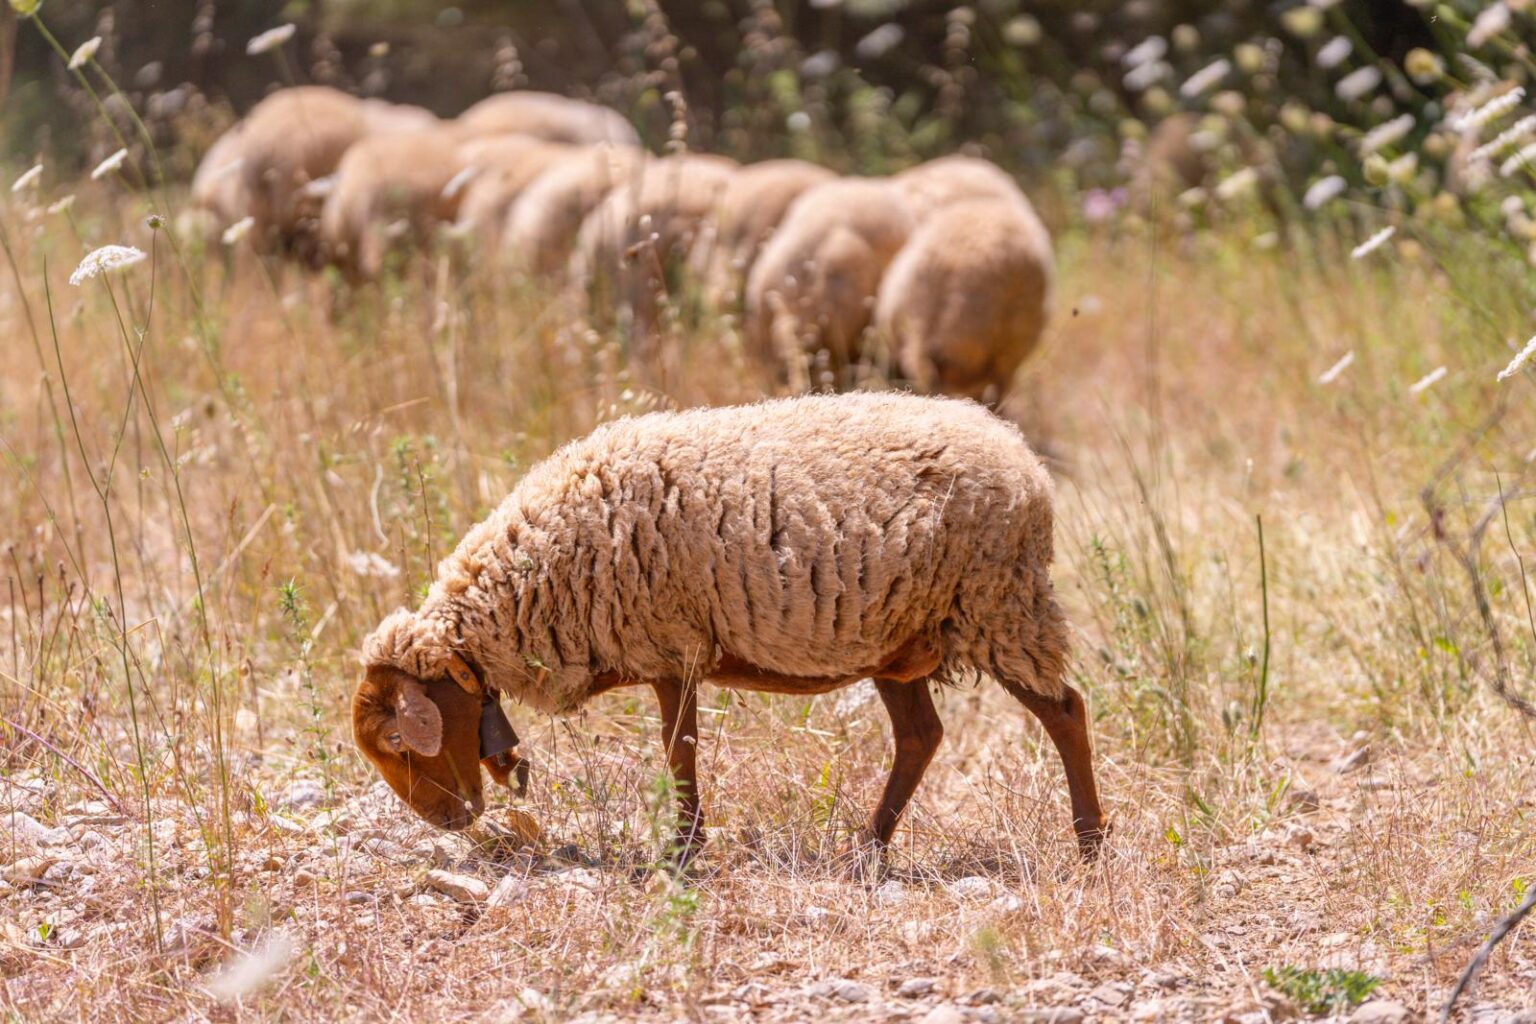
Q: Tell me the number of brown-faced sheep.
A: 1